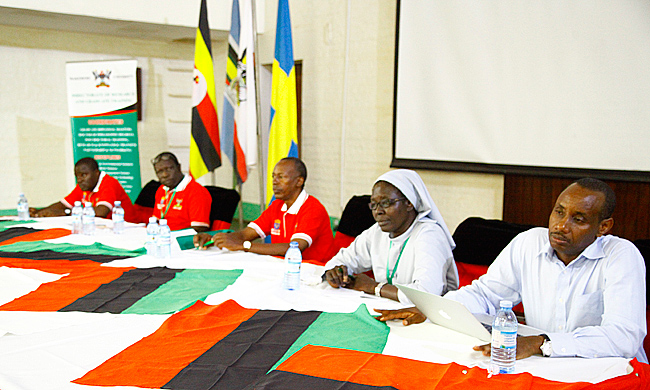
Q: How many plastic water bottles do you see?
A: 8